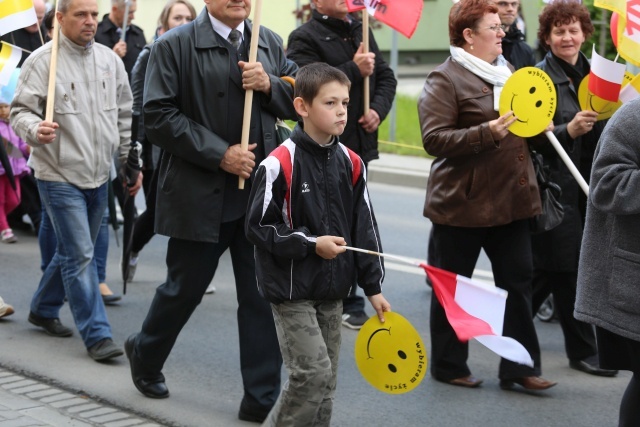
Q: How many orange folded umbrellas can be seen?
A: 0